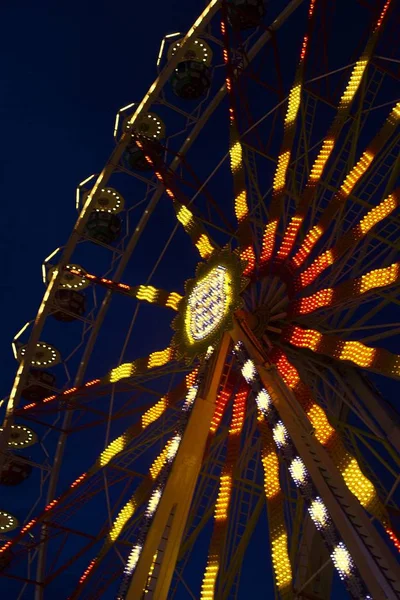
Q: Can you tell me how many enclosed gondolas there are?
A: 8